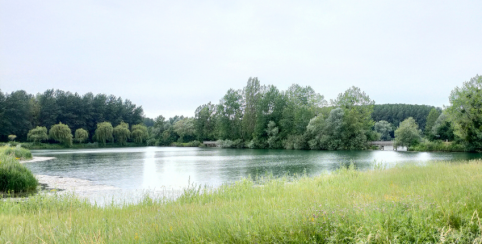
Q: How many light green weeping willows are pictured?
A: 6